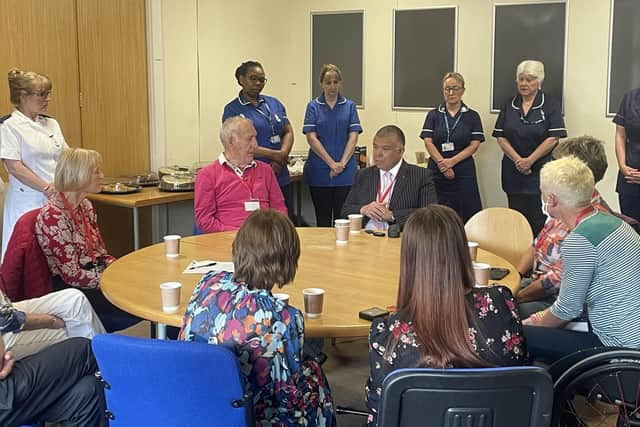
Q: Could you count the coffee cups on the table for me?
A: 8